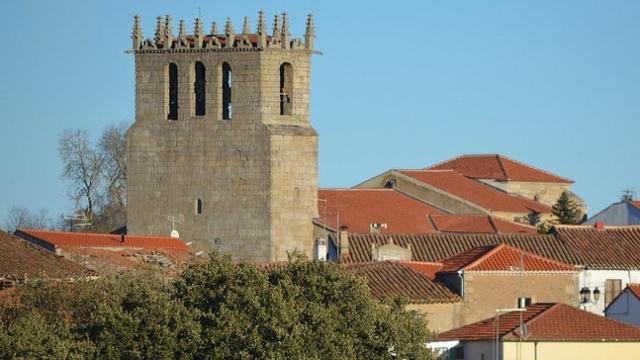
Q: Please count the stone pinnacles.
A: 12